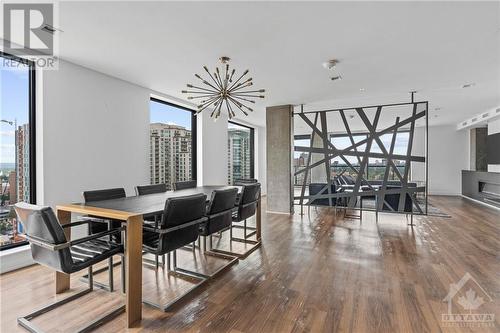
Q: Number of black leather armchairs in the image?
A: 8